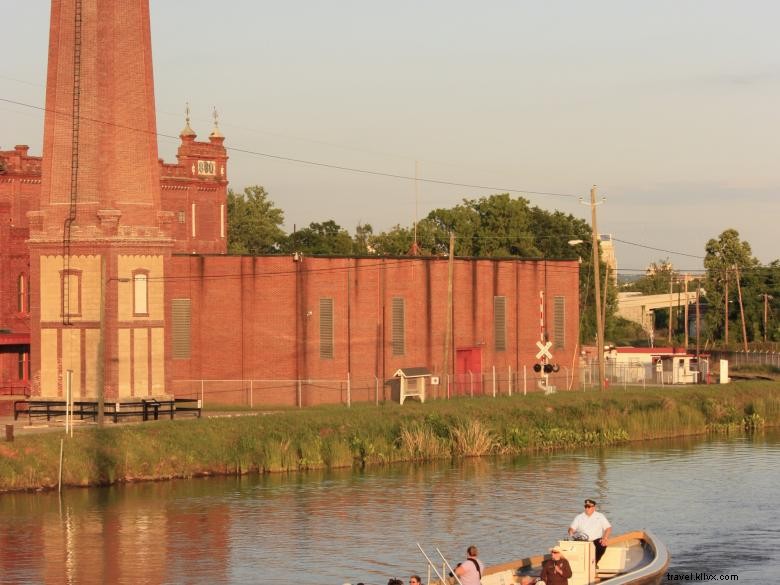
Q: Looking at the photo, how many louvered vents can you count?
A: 5